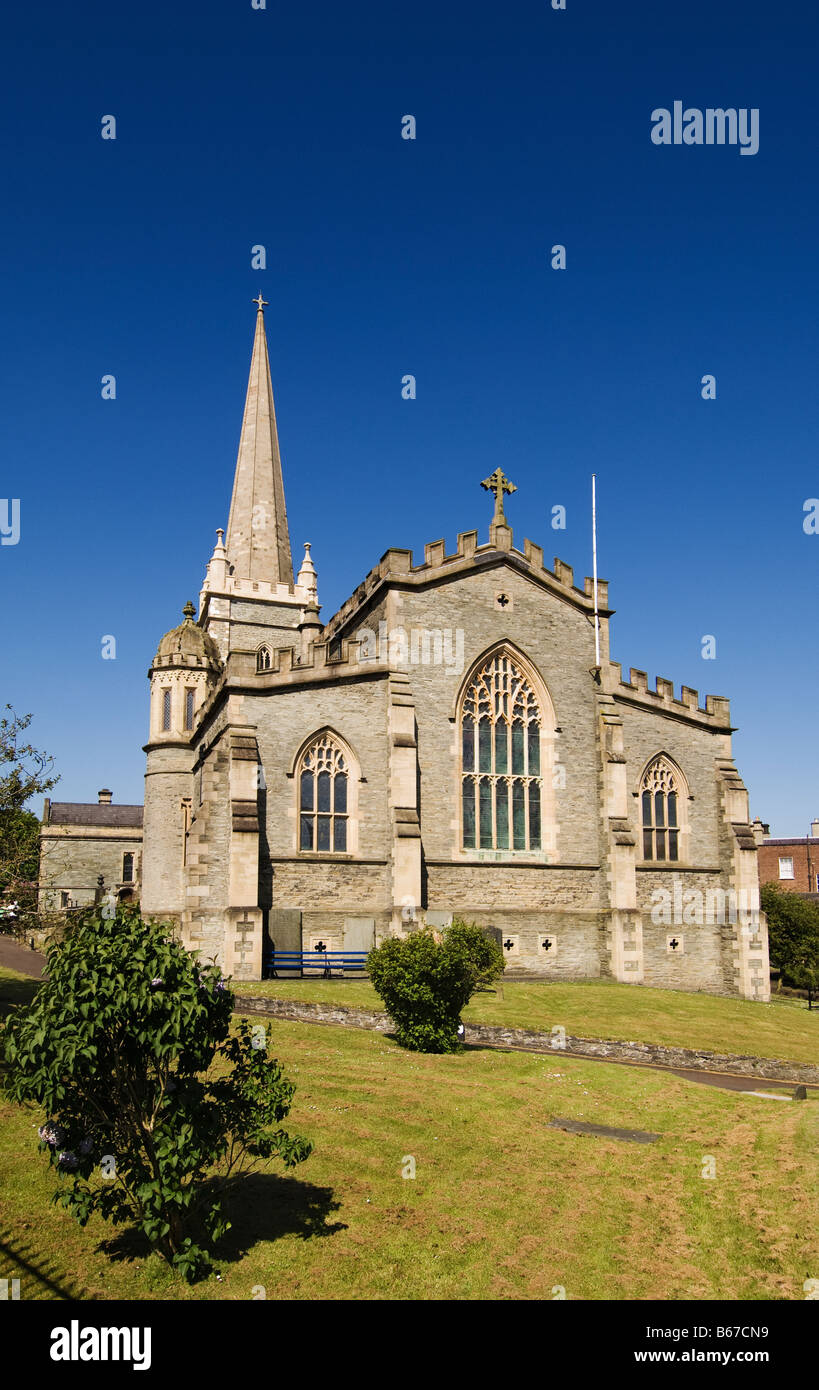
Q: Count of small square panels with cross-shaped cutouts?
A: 5